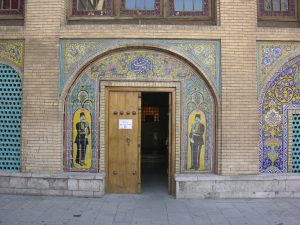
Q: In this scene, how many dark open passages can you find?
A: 1